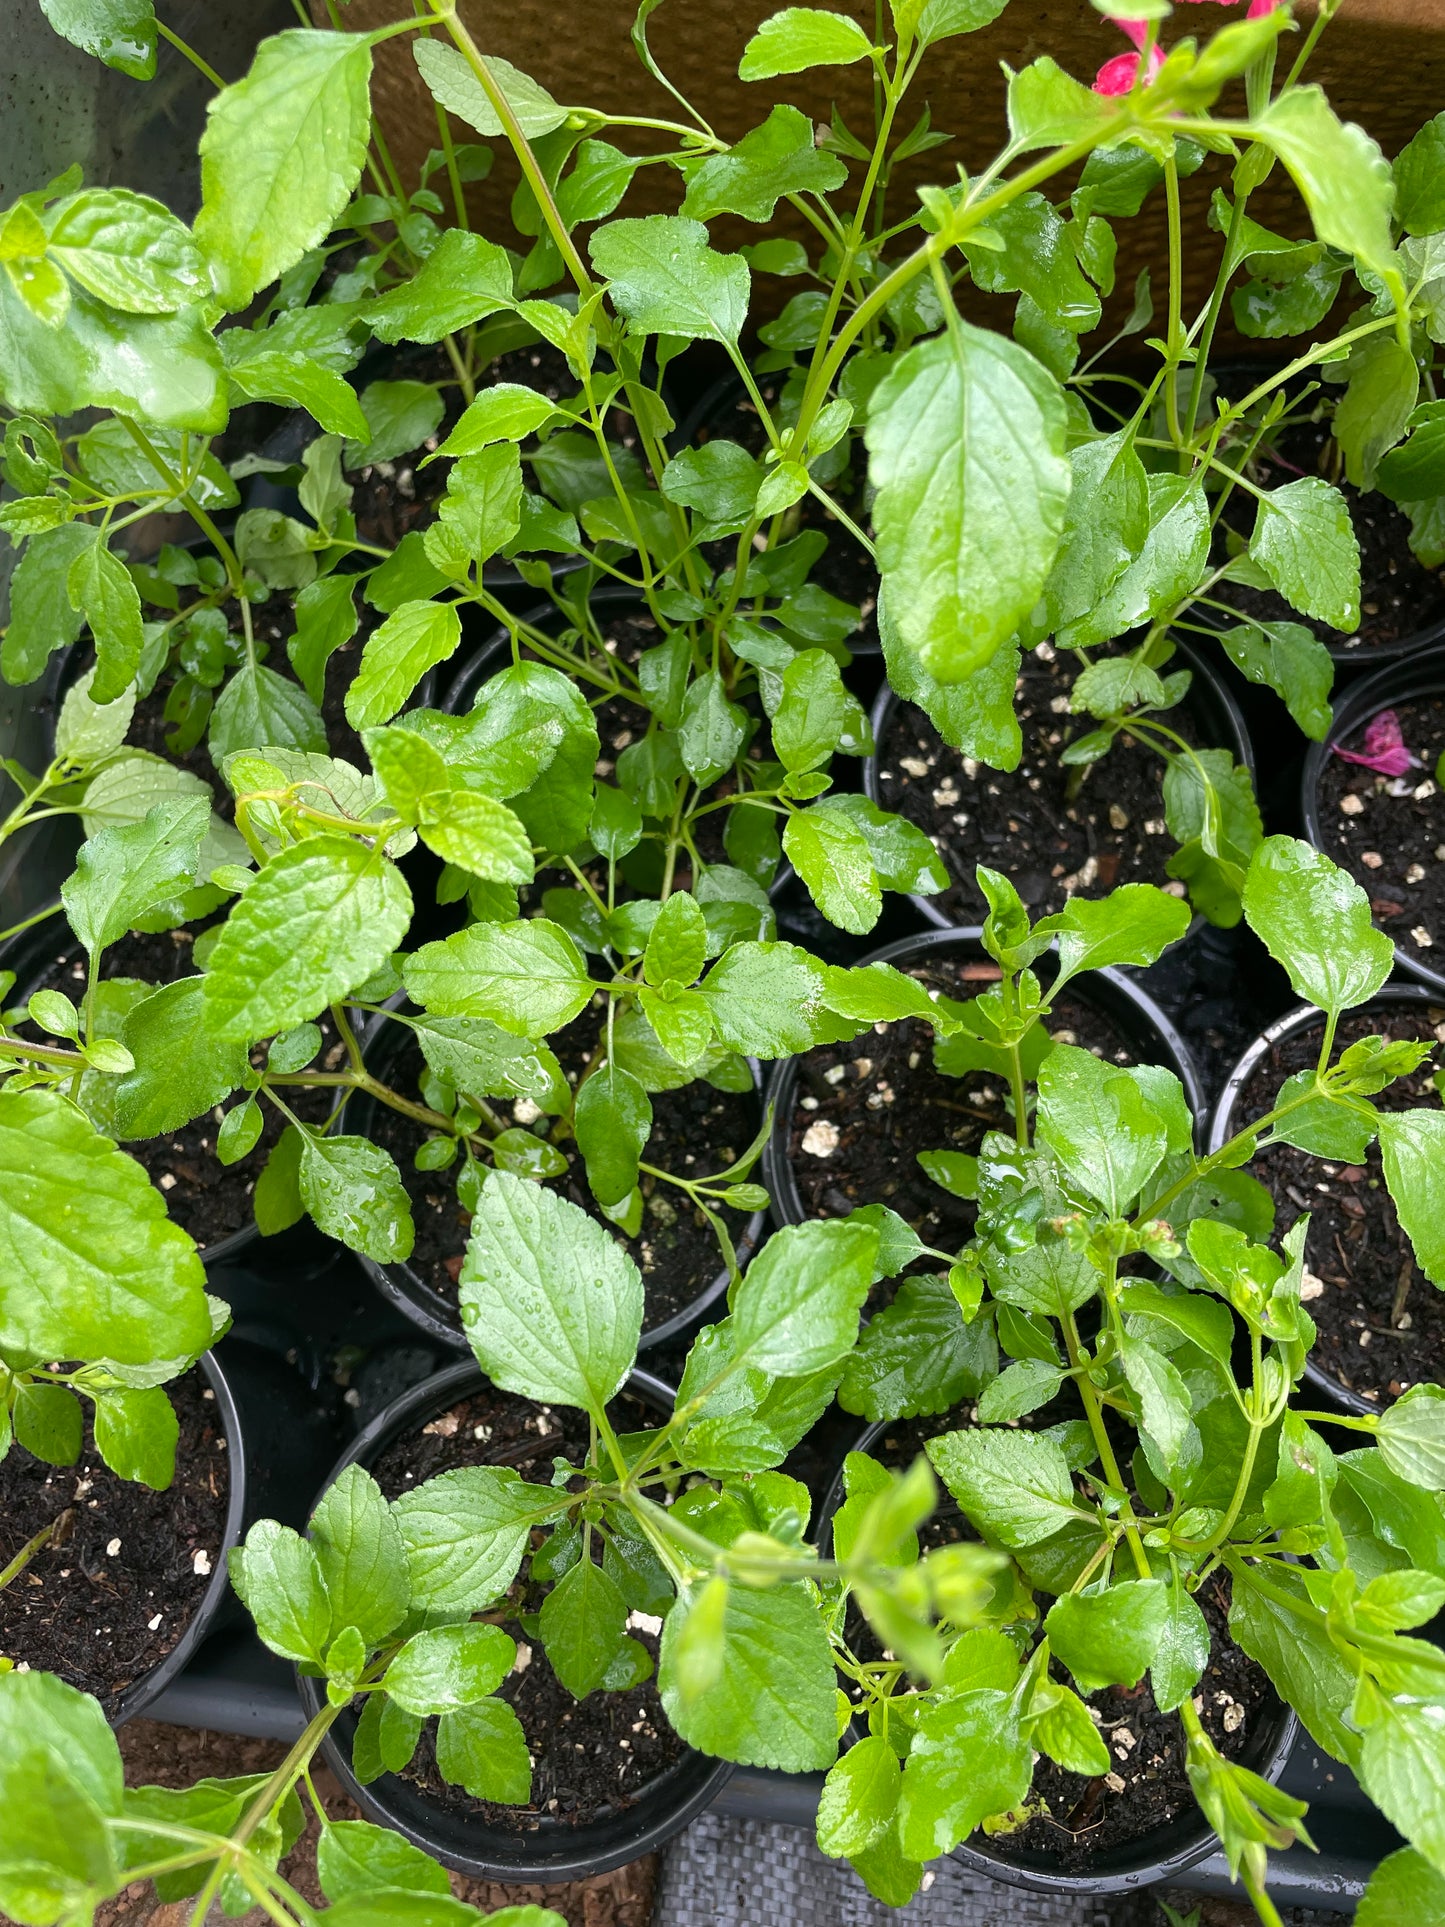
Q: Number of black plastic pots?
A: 14